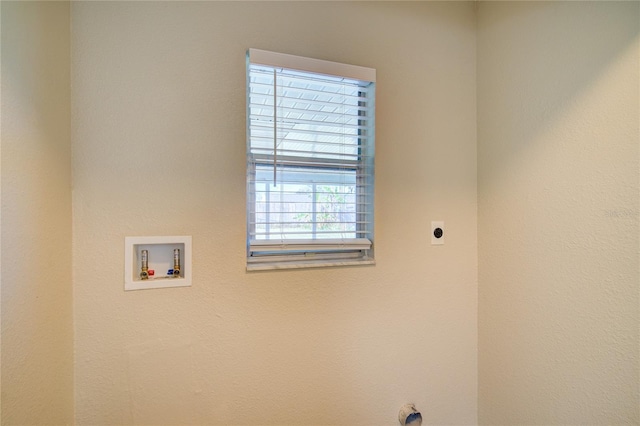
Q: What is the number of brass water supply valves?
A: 2